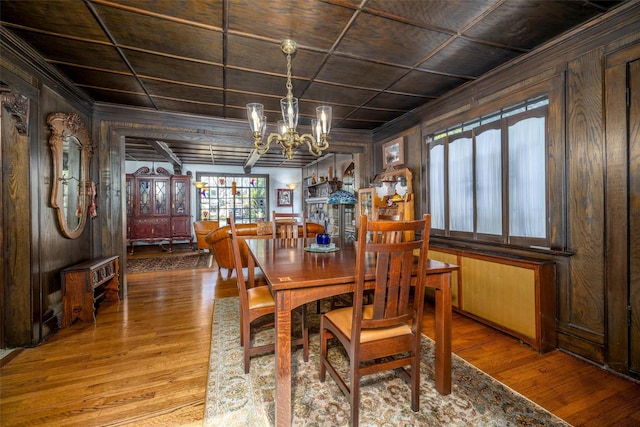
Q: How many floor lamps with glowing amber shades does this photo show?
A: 2